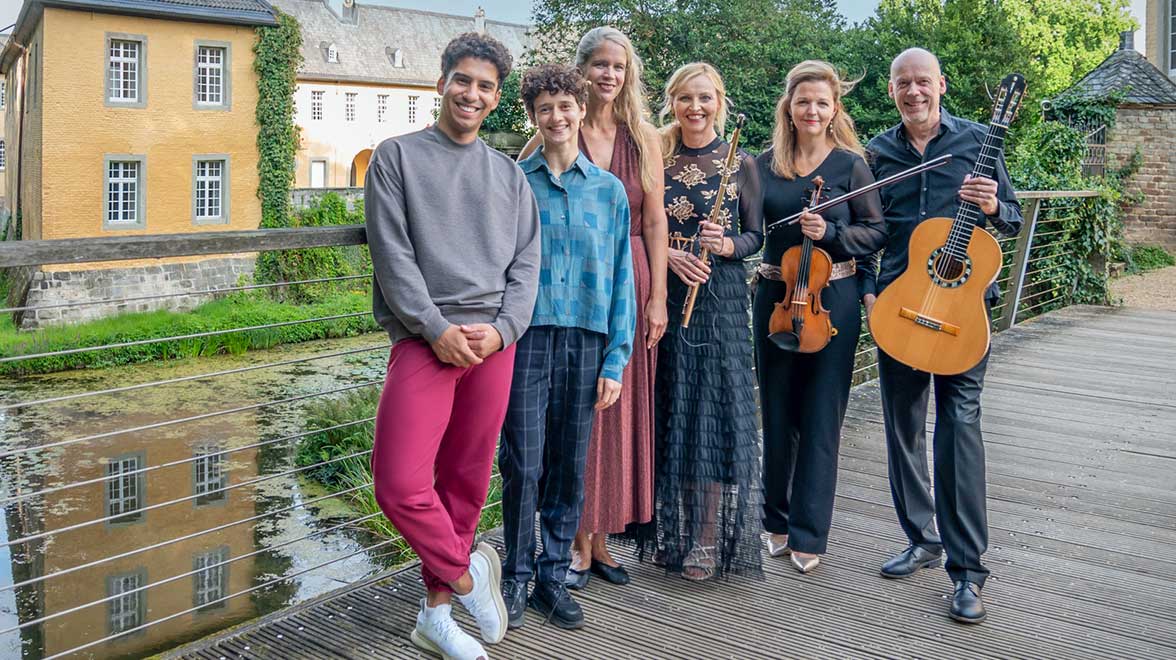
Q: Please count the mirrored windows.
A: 4